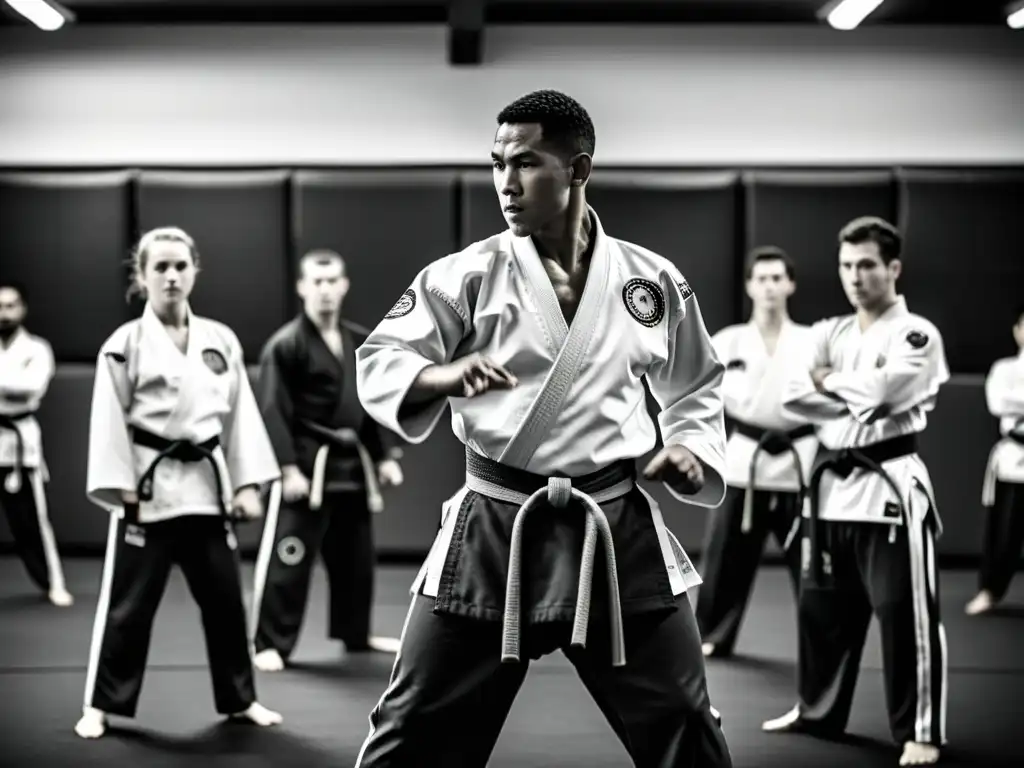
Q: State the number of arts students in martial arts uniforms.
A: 7